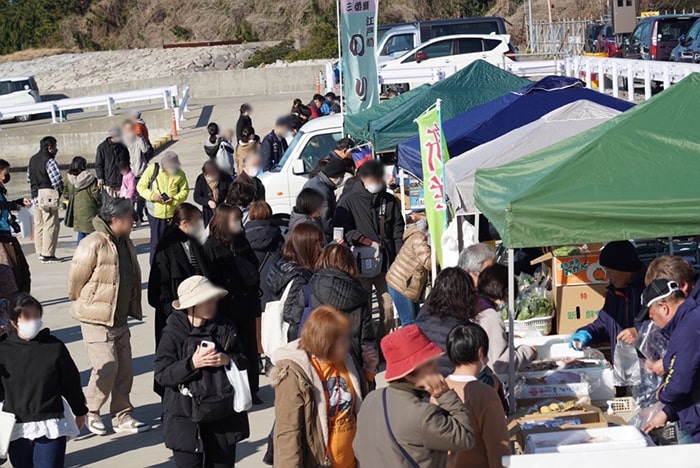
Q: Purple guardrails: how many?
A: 0